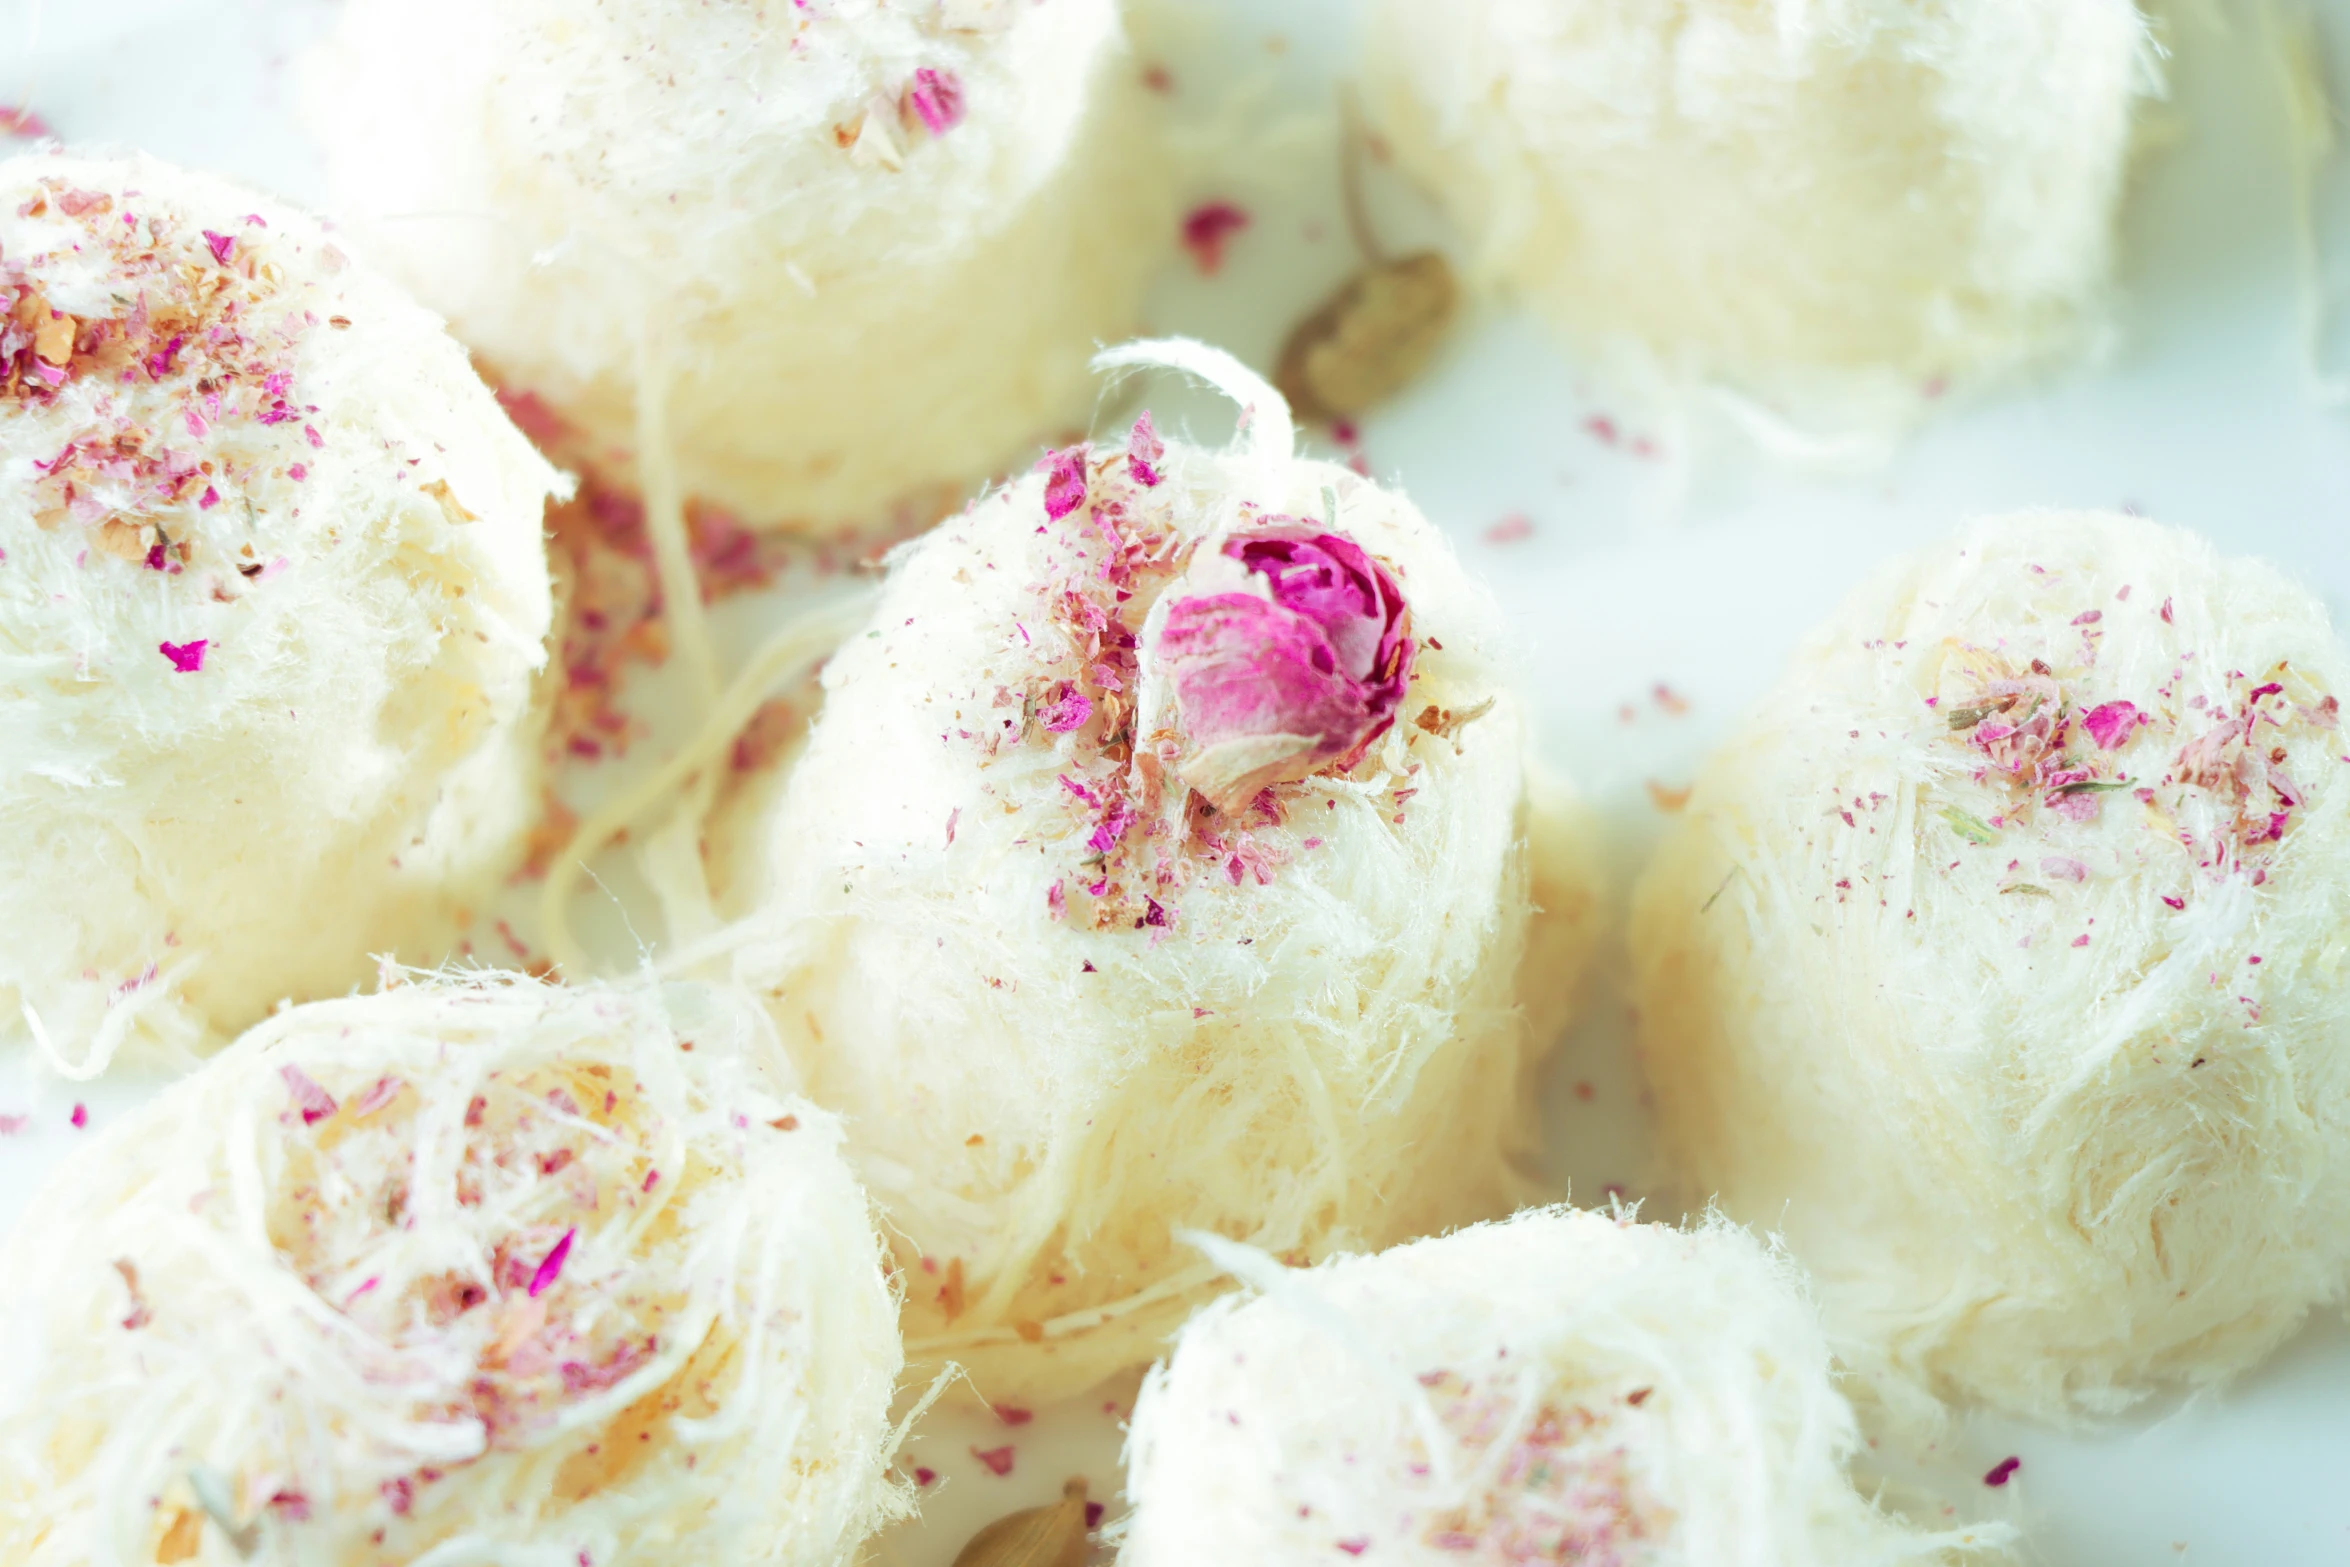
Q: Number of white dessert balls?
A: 7